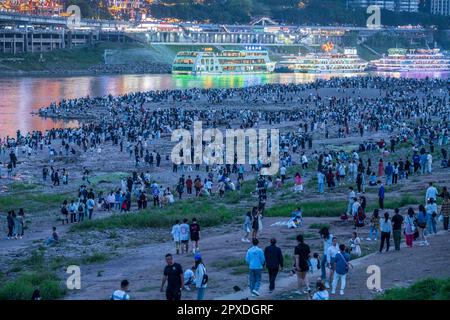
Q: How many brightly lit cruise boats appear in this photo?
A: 3